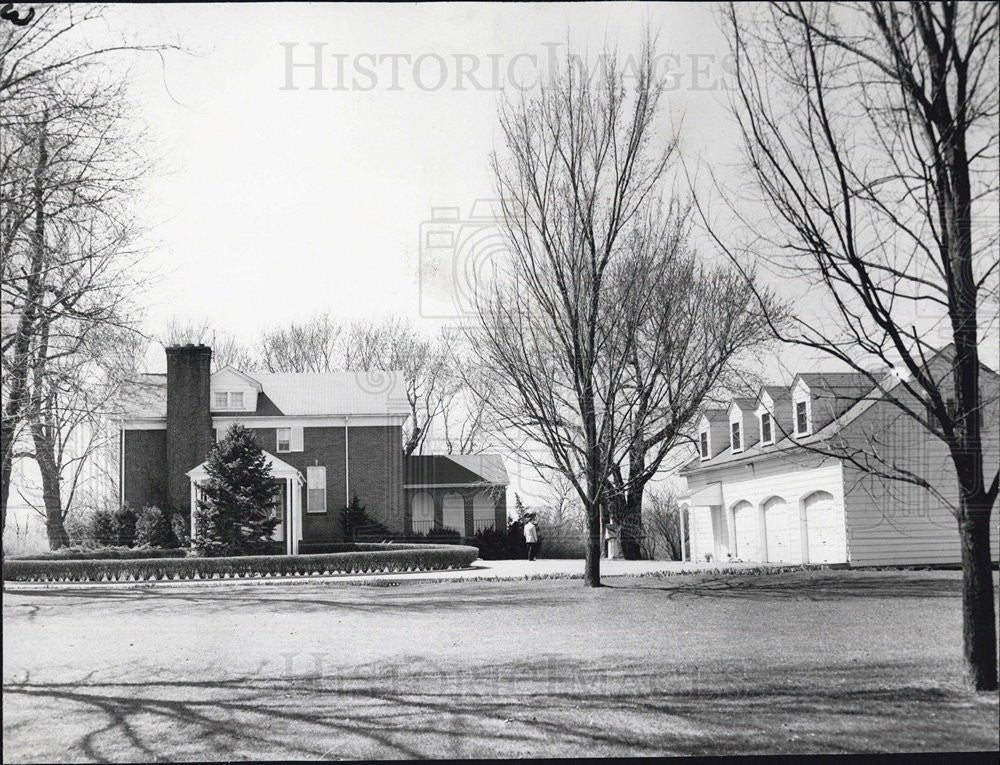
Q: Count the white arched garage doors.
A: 3